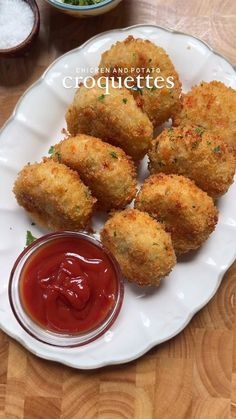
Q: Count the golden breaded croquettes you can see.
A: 8